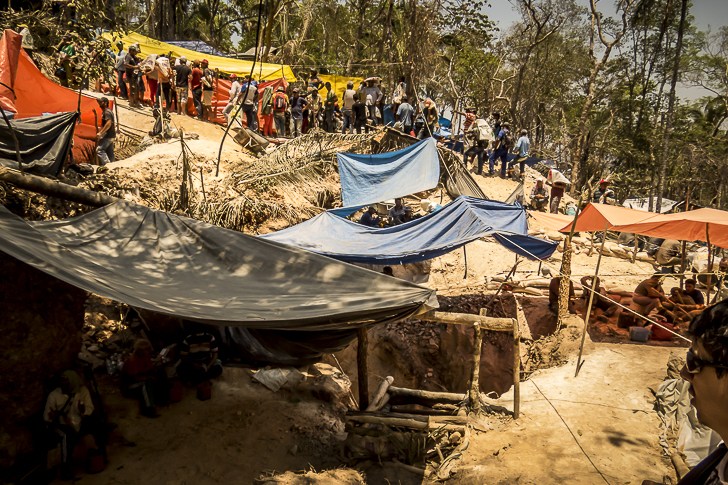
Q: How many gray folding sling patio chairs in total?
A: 0